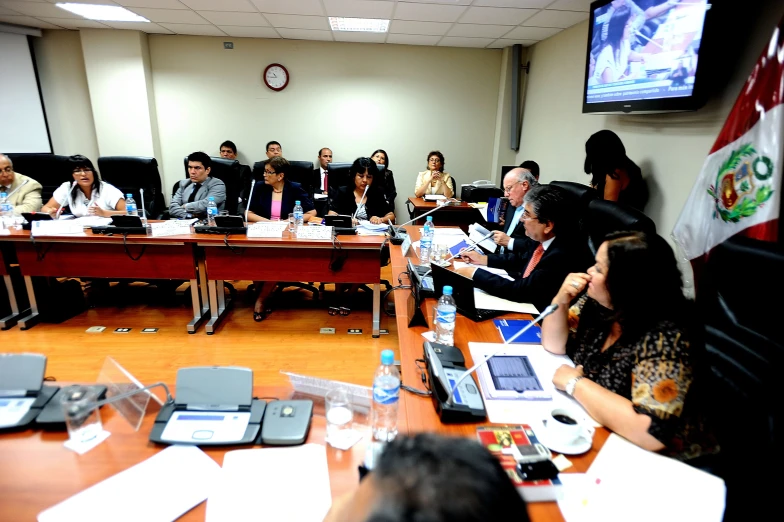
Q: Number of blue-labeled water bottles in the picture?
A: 8